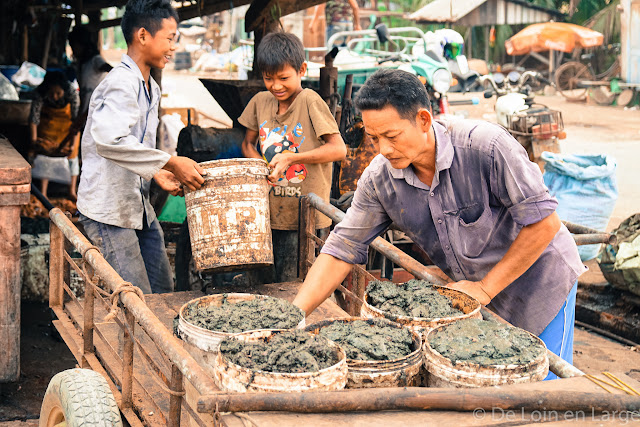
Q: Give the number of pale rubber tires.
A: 1